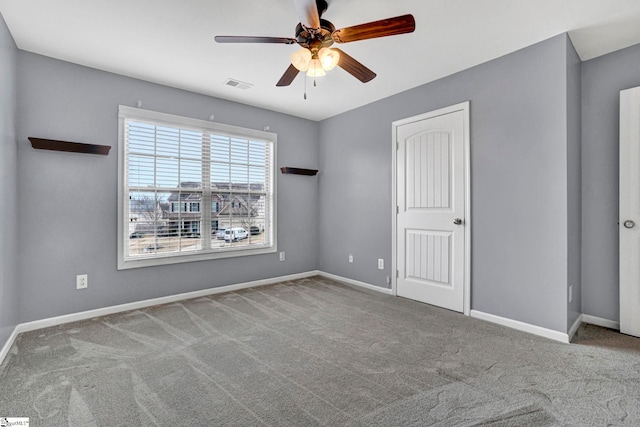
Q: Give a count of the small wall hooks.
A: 3